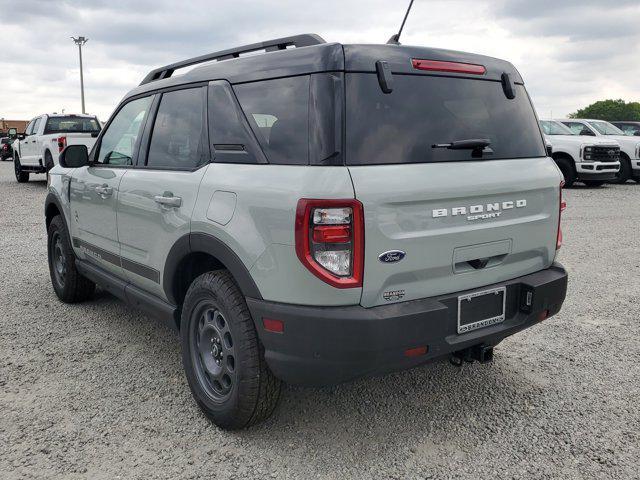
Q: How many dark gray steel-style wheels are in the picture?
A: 2